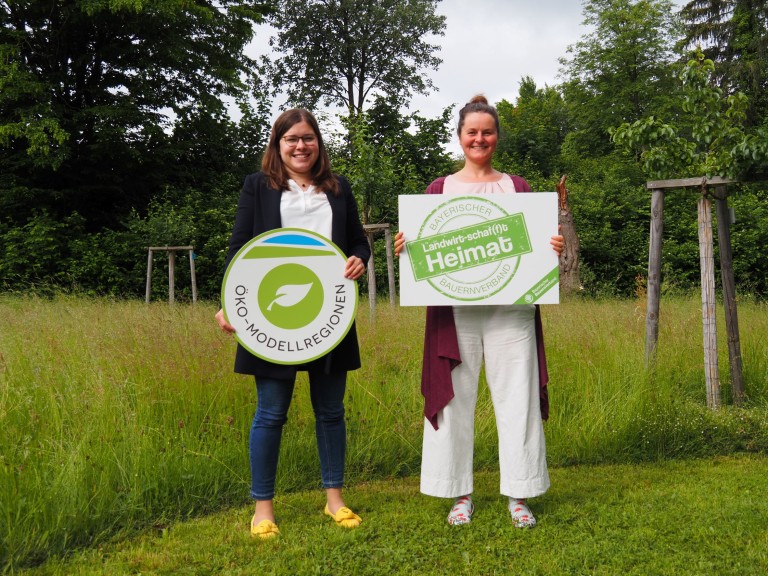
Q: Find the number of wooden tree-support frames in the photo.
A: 3